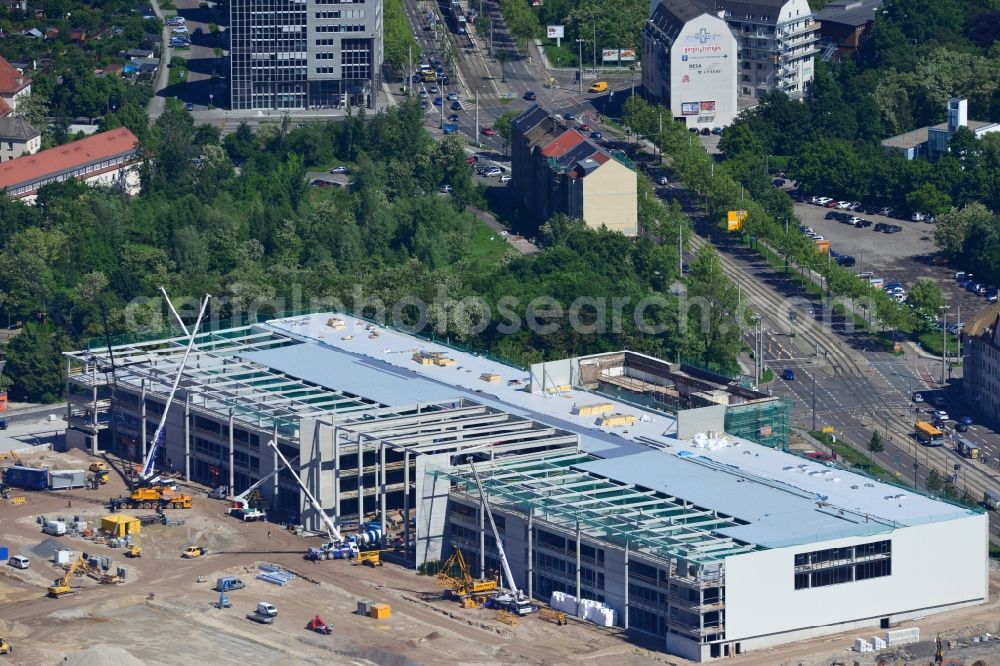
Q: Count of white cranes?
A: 5